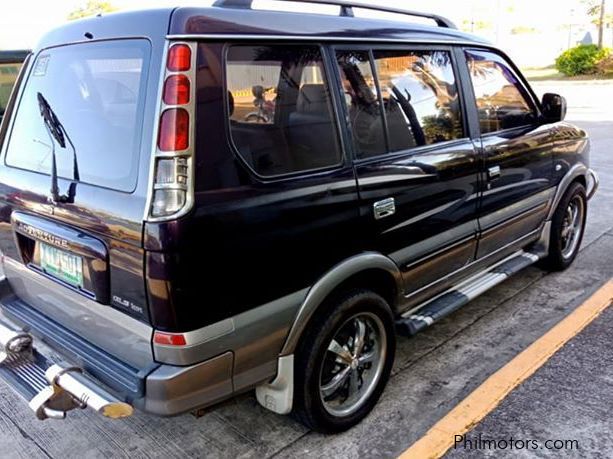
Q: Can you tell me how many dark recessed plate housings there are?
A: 1